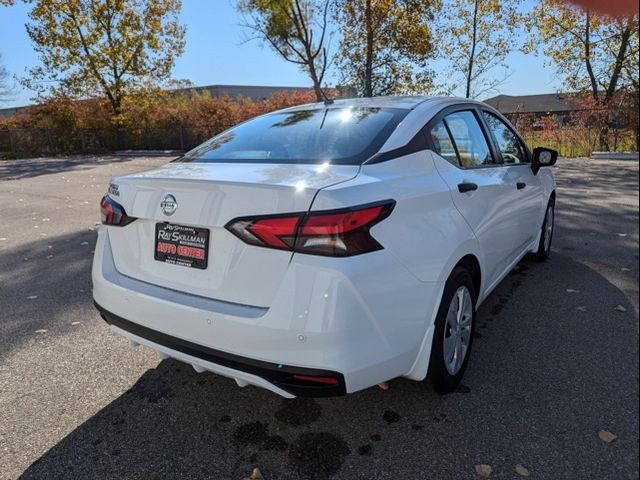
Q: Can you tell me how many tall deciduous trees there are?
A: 5